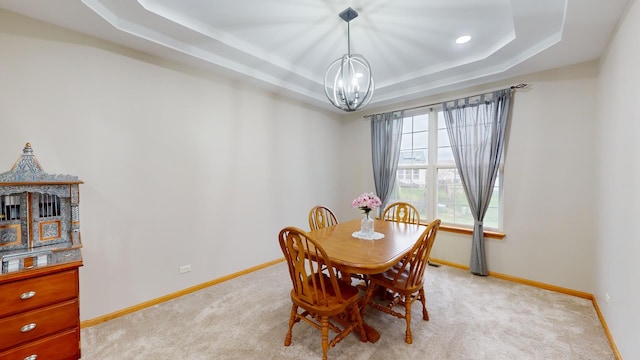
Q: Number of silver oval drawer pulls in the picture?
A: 3